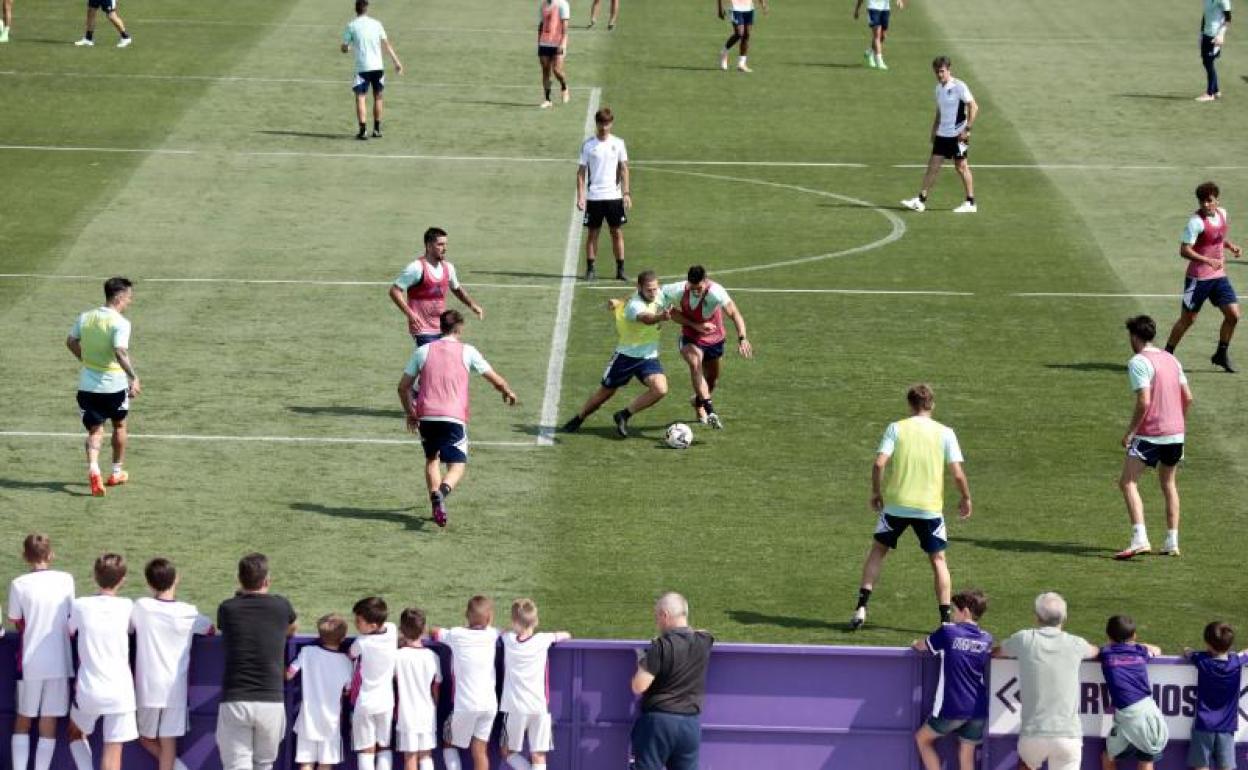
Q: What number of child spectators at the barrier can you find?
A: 11